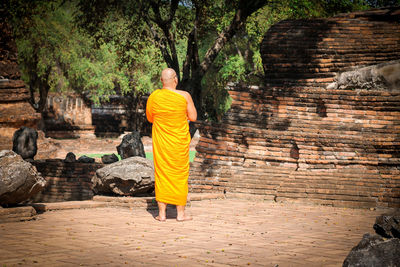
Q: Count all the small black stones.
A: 3